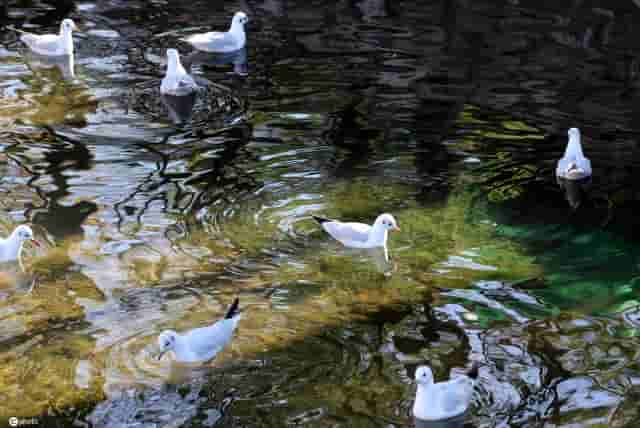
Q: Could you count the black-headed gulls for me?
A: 8